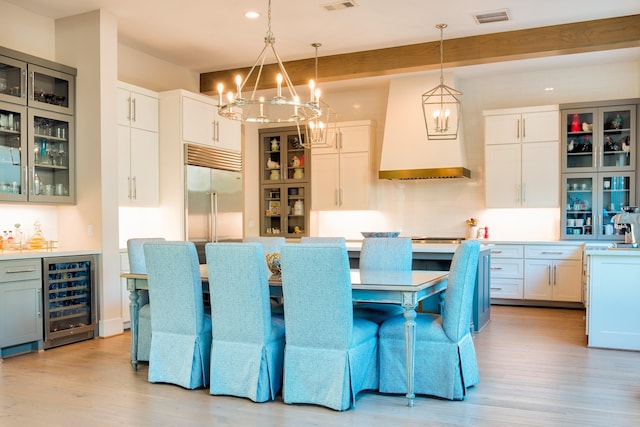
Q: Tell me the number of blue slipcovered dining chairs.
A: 8